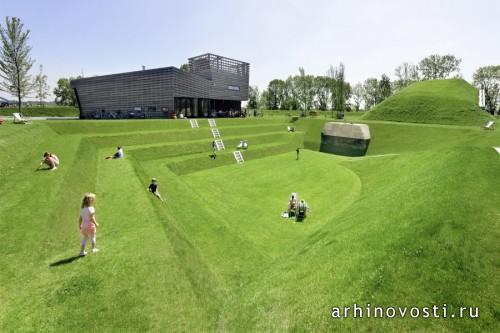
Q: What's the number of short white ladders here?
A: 5